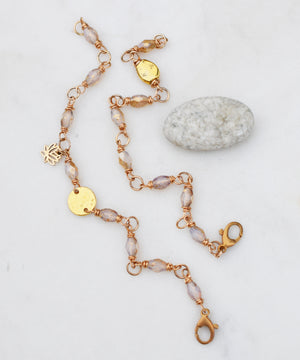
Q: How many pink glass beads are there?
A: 15